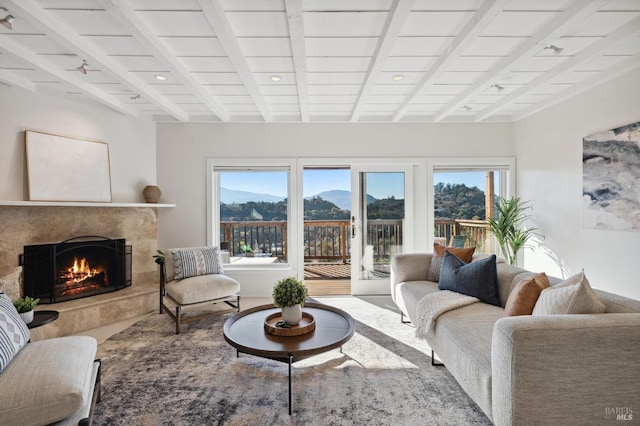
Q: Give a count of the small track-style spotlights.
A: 6